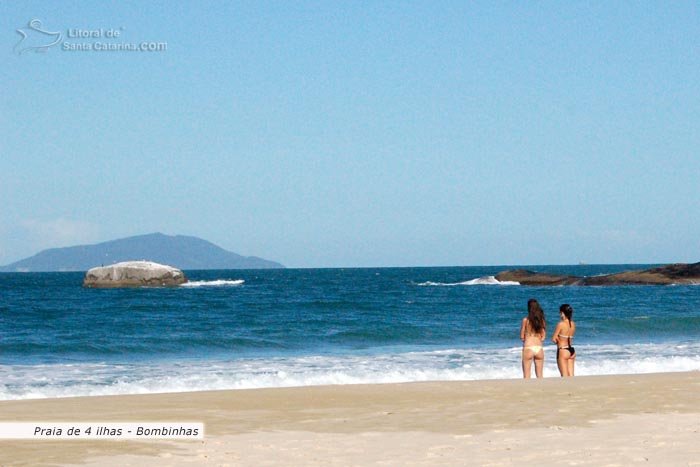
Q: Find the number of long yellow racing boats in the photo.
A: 0